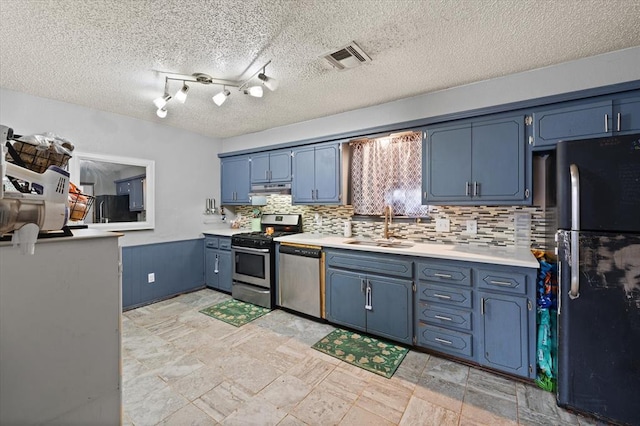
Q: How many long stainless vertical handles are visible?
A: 2